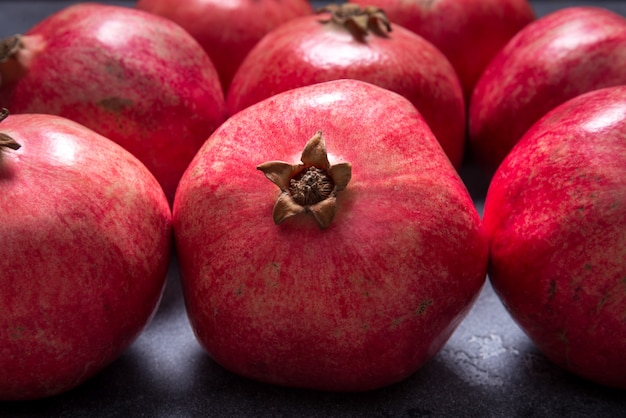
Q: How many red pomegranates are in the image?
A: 8